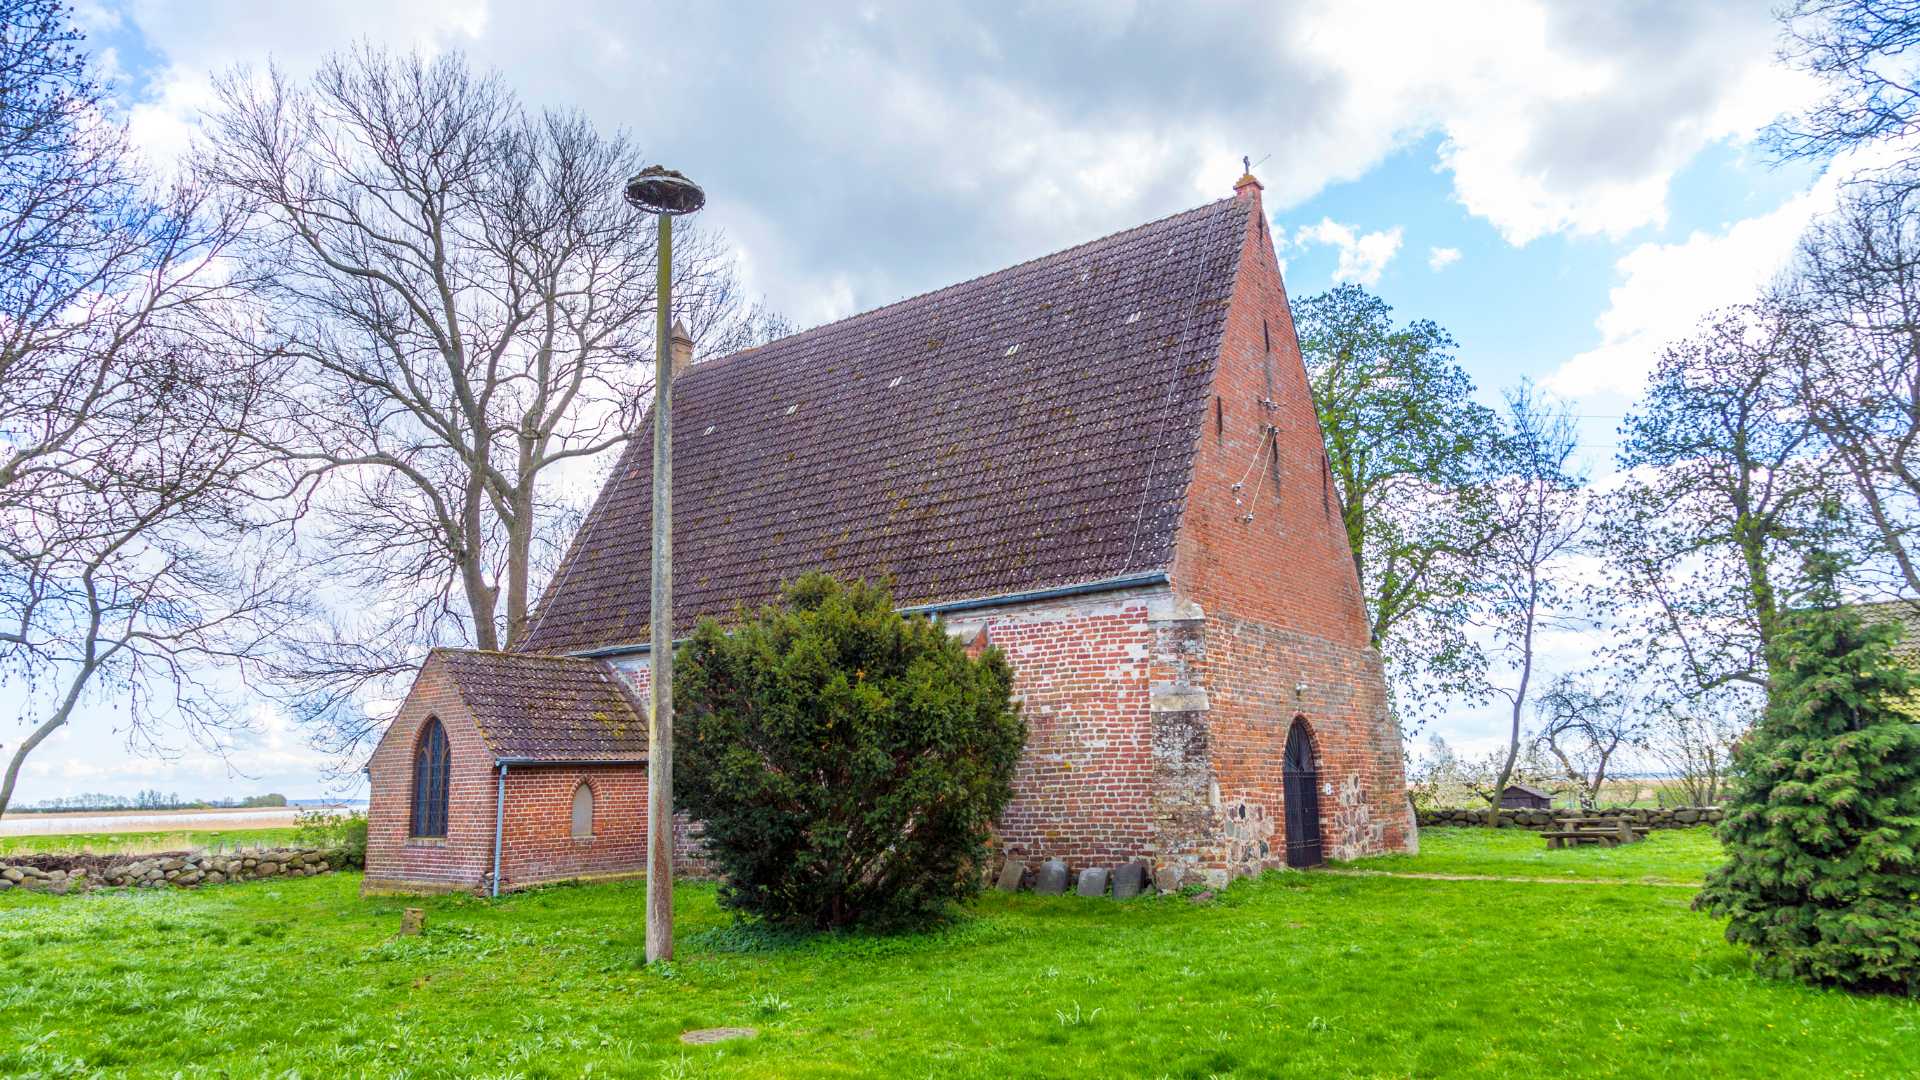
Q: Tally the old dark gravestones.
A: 4